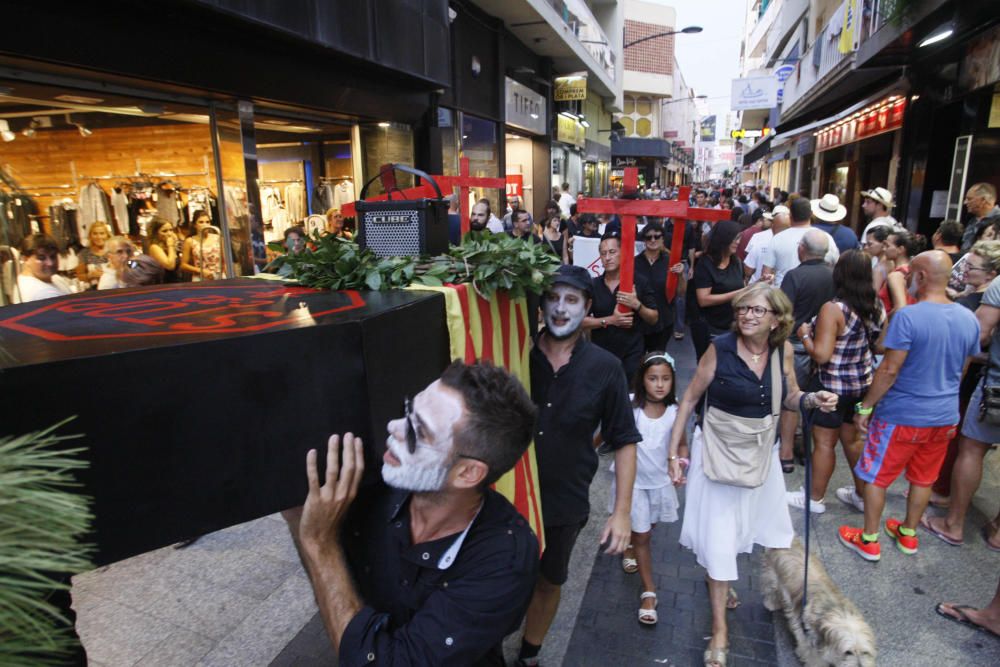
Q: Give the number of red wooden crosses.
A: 4